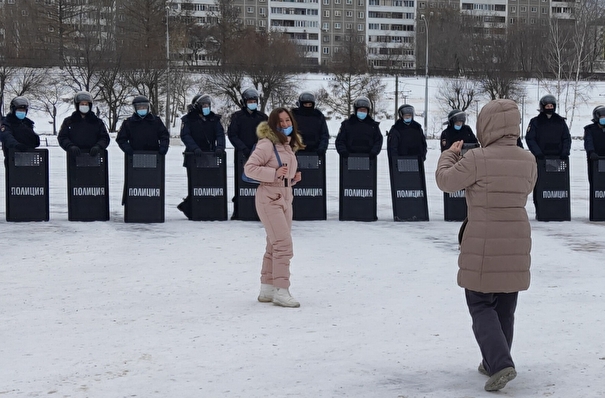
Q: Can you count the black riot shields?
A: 11